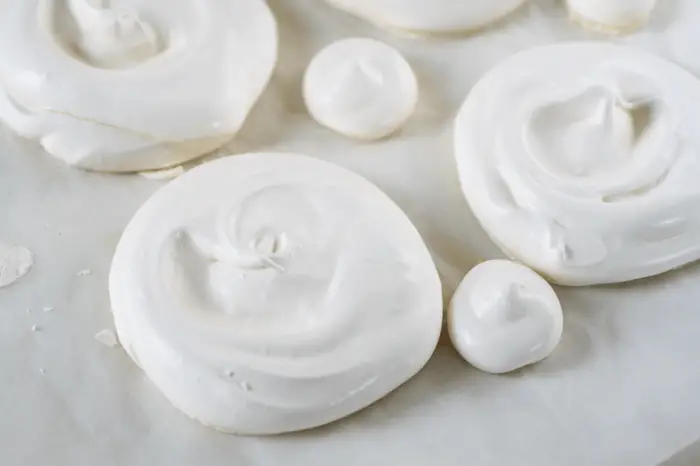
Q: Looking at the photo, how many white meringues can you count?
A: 7